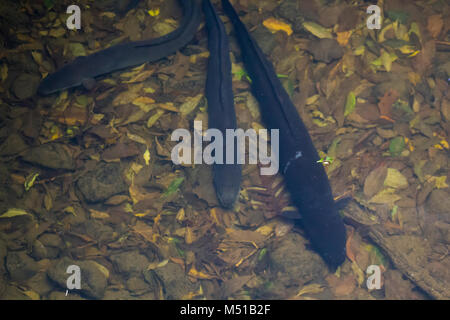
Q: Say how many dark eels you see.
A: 3